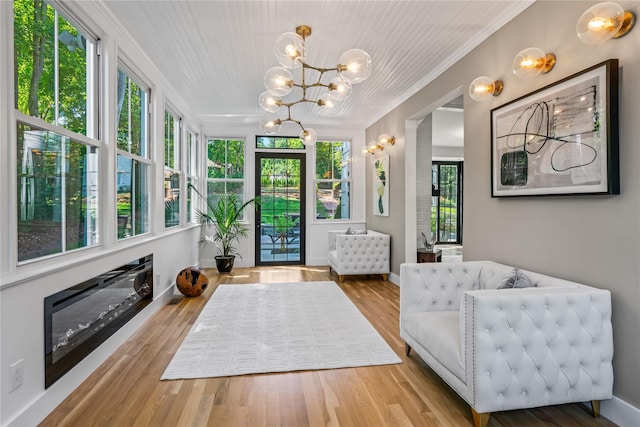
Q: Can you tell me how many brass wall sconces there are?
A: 6